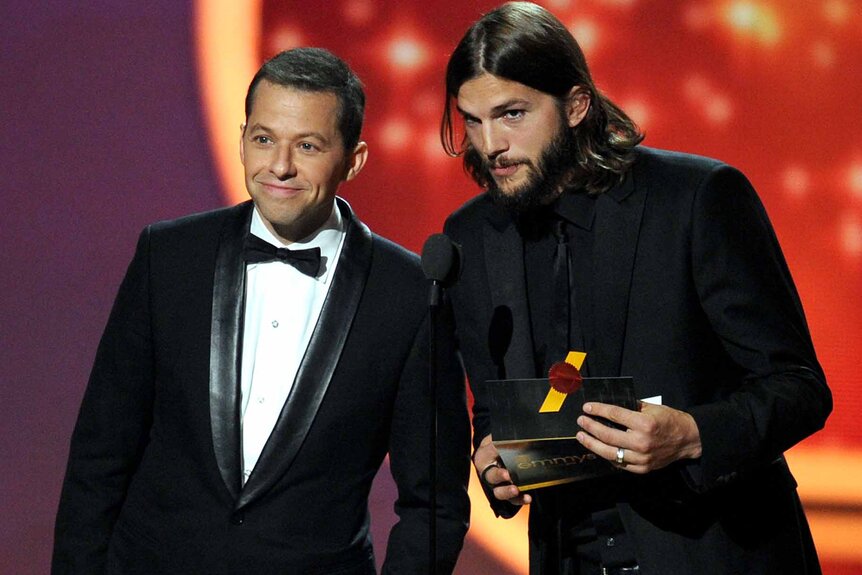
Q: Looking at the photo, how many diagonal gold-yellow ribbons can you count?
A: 1